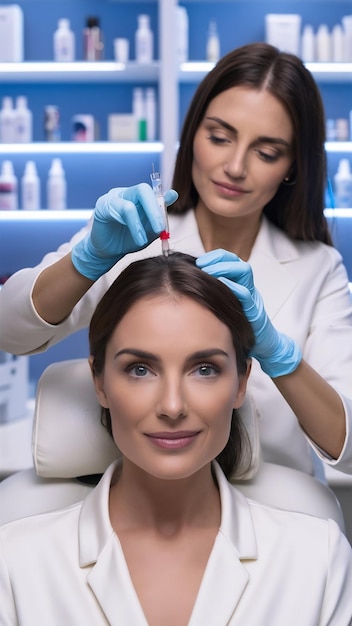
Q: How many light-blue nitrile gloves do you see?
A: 2